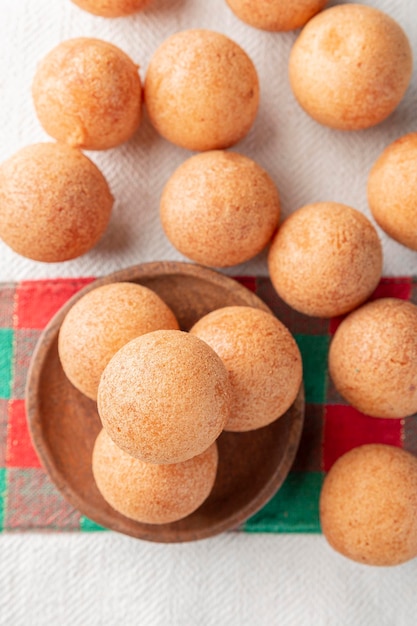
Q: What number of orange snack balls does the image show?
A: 15